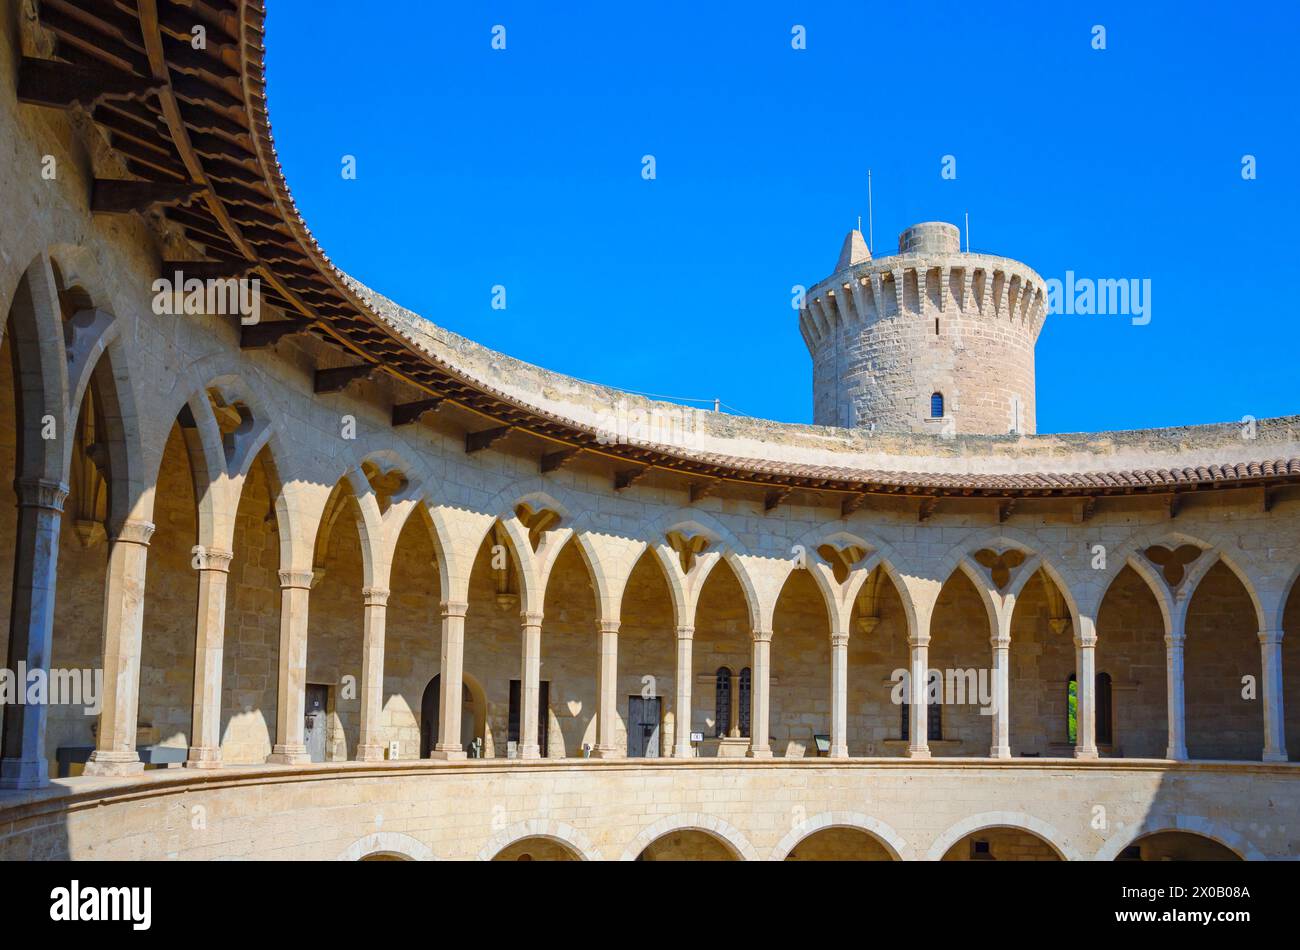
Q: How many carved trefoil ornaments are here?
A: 8